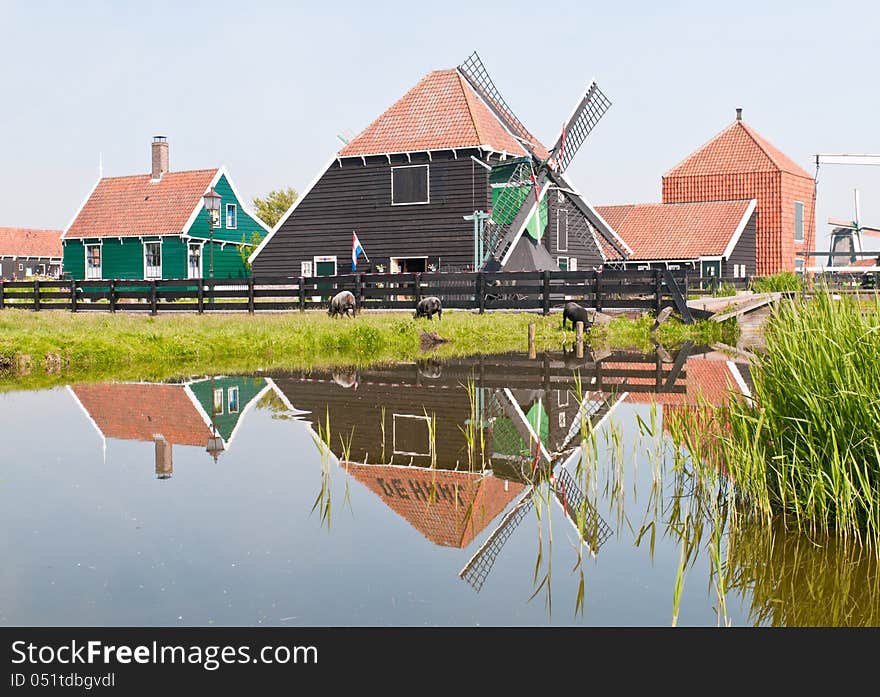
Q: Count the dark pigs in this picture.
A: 3